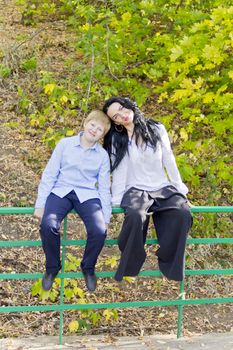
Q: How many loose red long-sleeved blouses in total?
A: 0